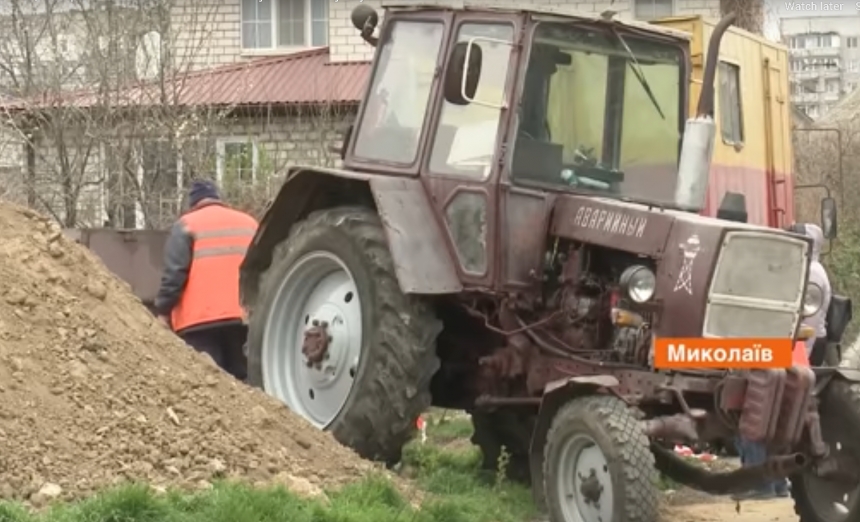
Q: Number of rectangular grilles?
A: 2